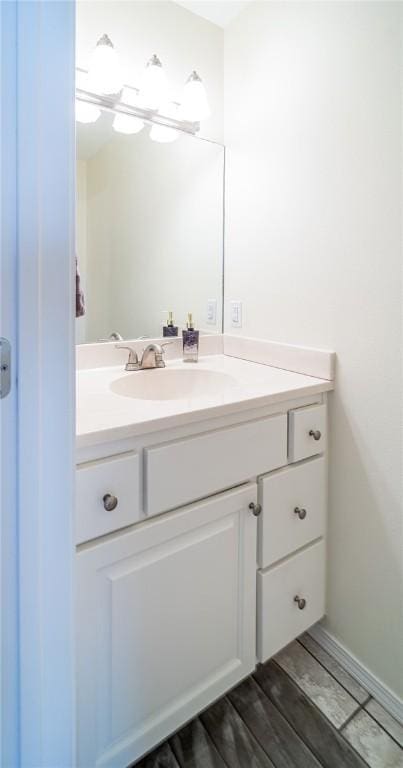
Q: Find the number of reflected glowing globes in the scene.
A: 3